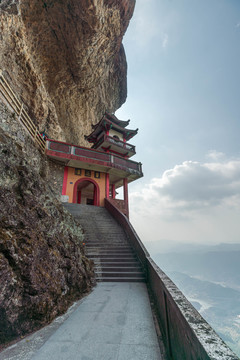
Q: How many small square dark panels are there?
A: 3